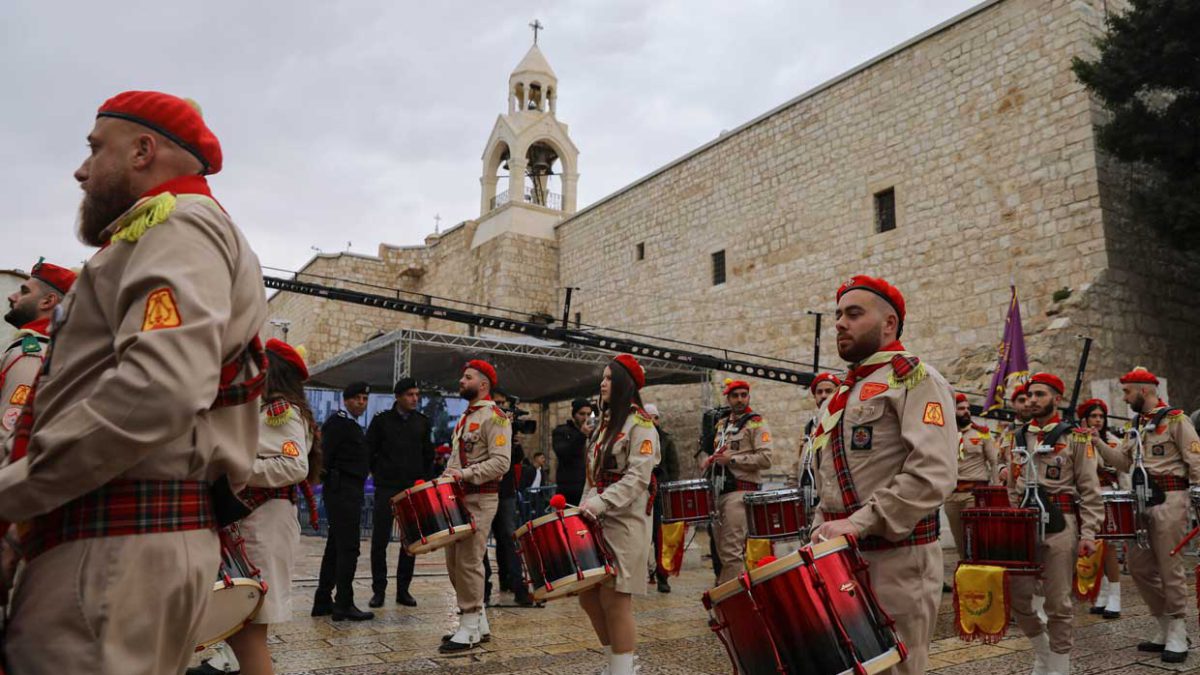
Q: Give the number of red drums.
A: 9